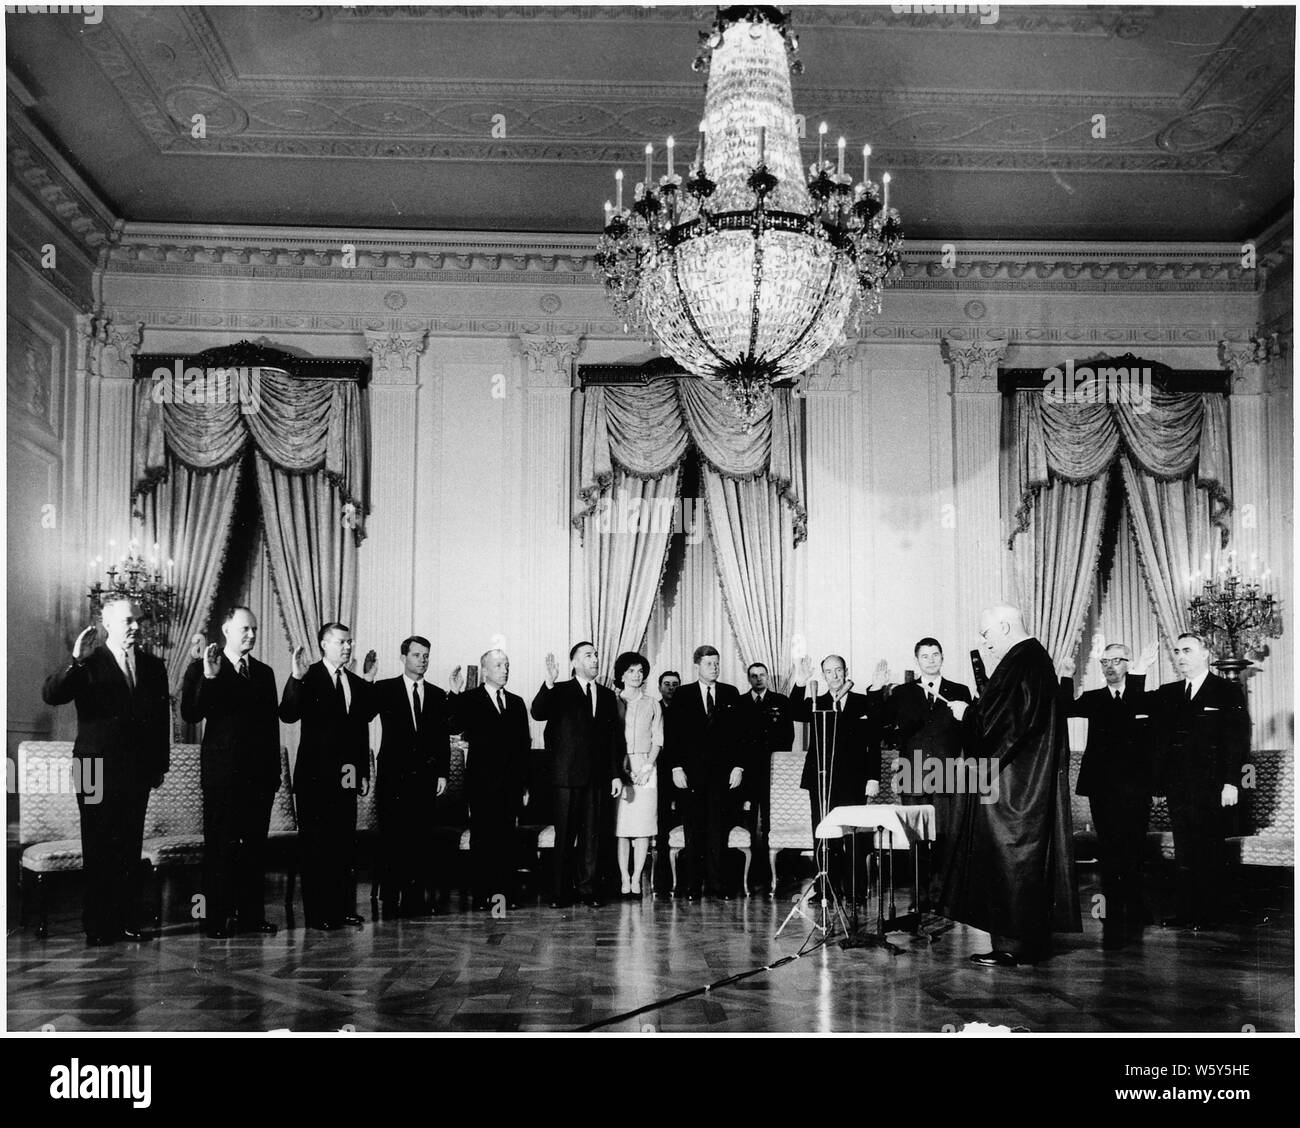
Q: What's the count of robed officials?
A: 1